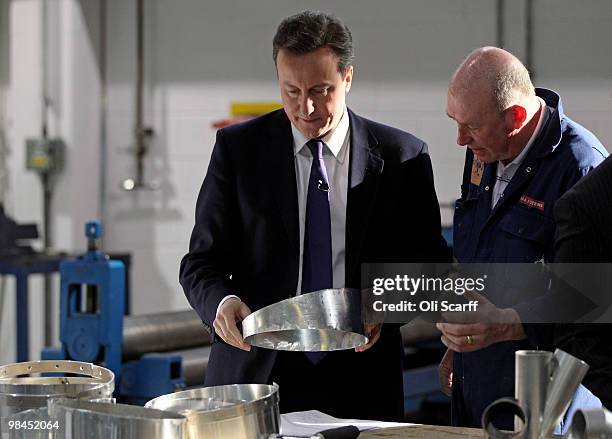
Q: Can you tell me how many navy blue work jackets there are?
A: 1